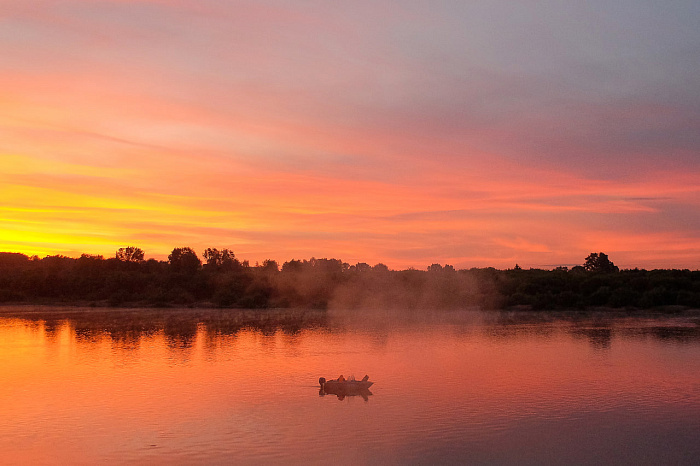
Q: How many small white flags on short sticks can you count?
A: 0